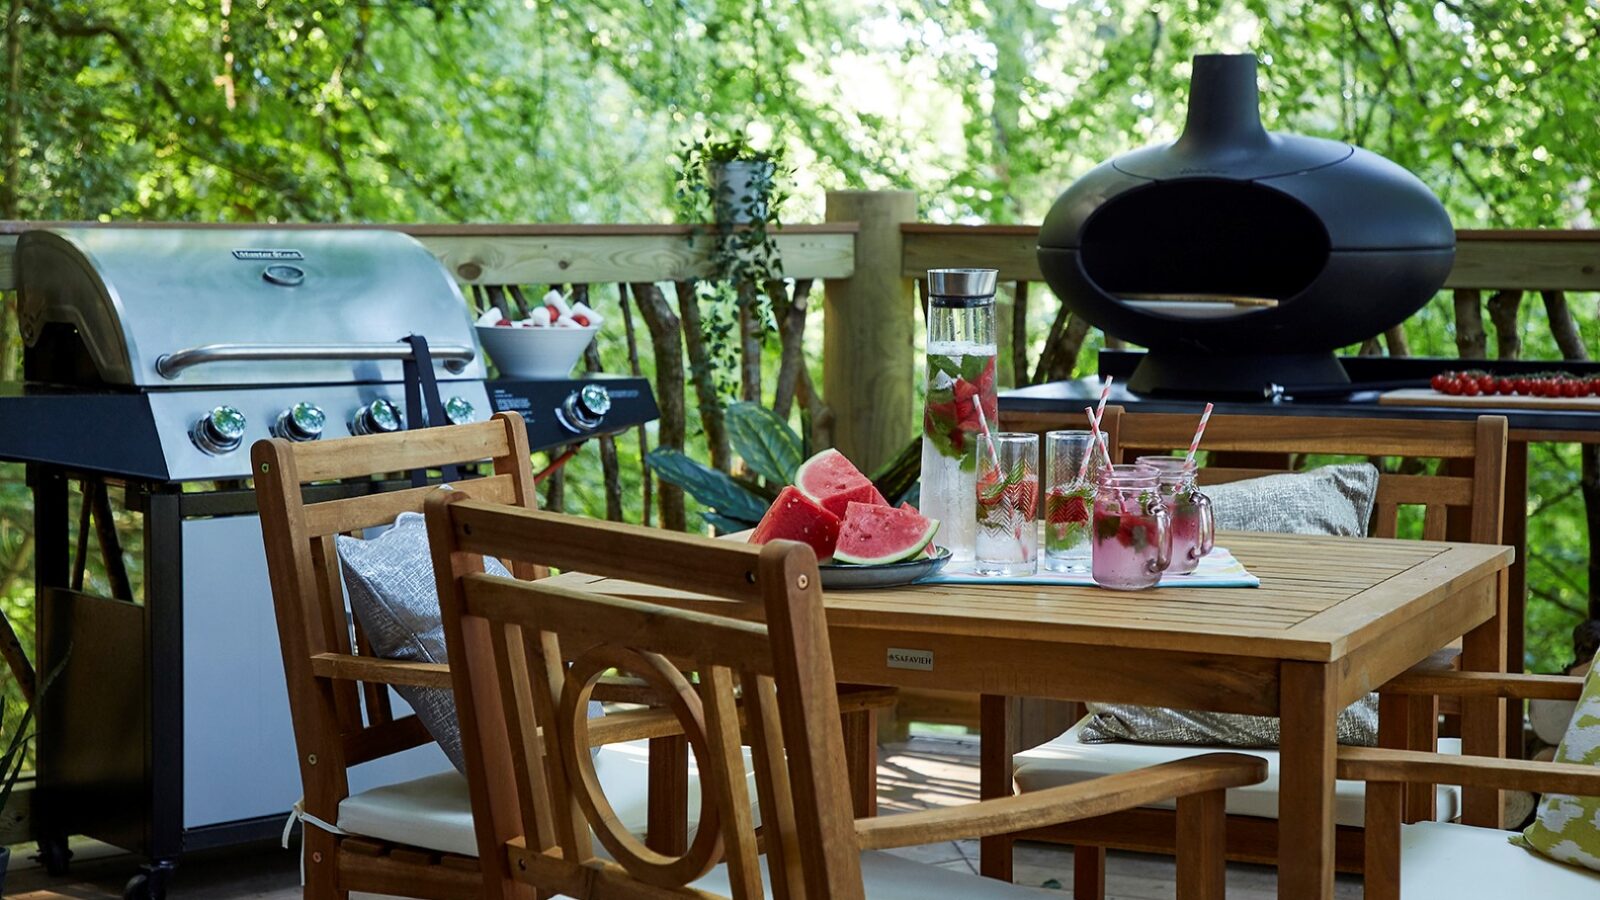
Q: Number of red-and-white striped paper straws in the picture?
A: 4